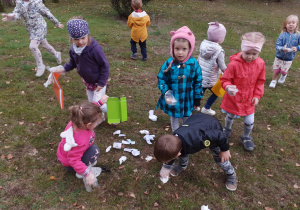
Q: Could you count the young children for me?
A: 9